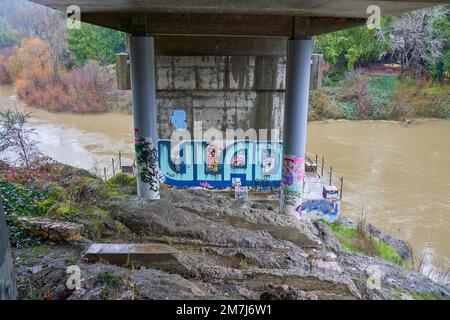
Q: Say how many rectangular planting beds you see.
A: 0